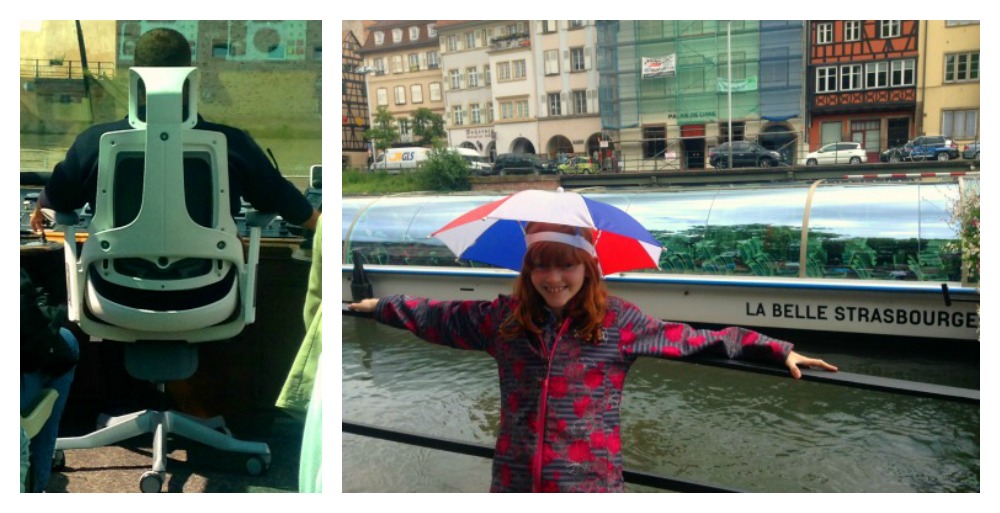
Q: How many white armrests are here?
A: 2